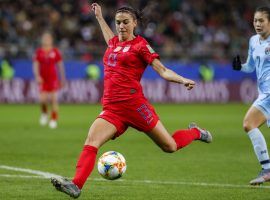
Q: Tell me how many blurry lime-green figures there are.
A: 3